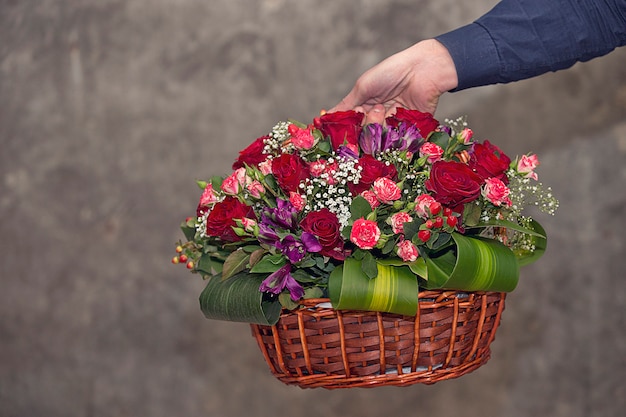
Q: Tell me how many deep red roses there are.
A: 9